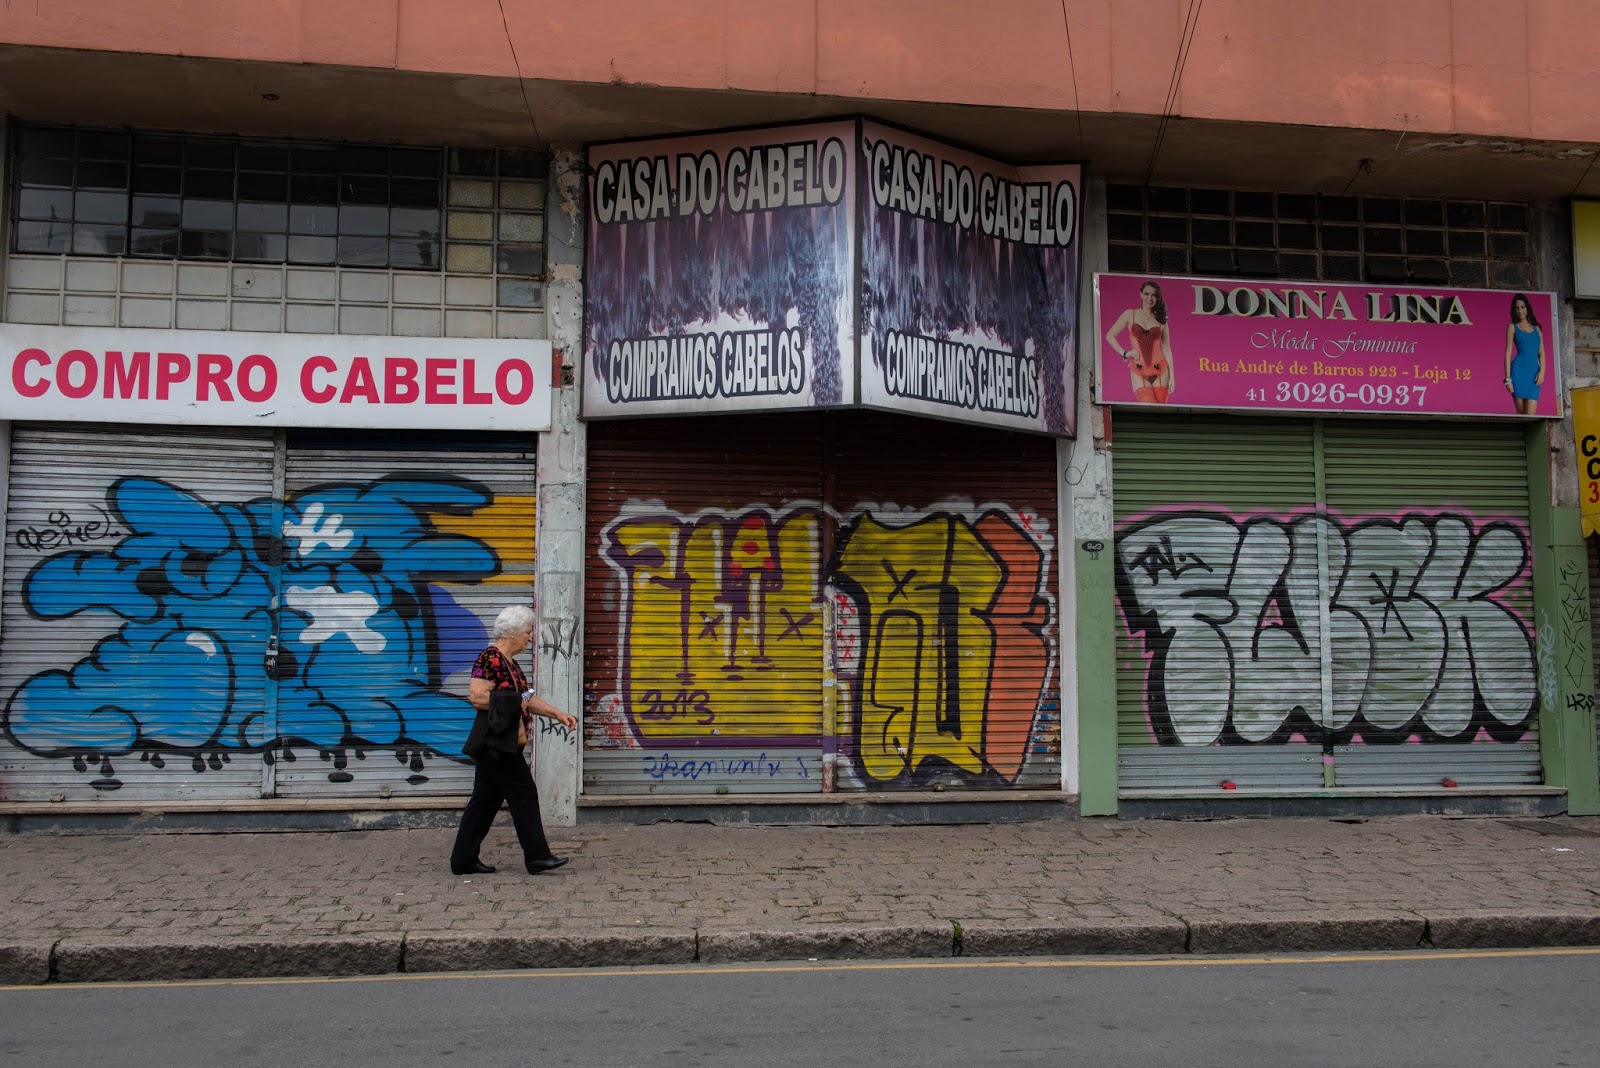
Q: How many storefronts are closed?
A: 3